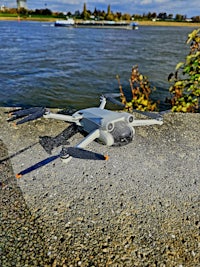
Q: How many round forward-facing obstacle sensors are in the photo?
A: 2